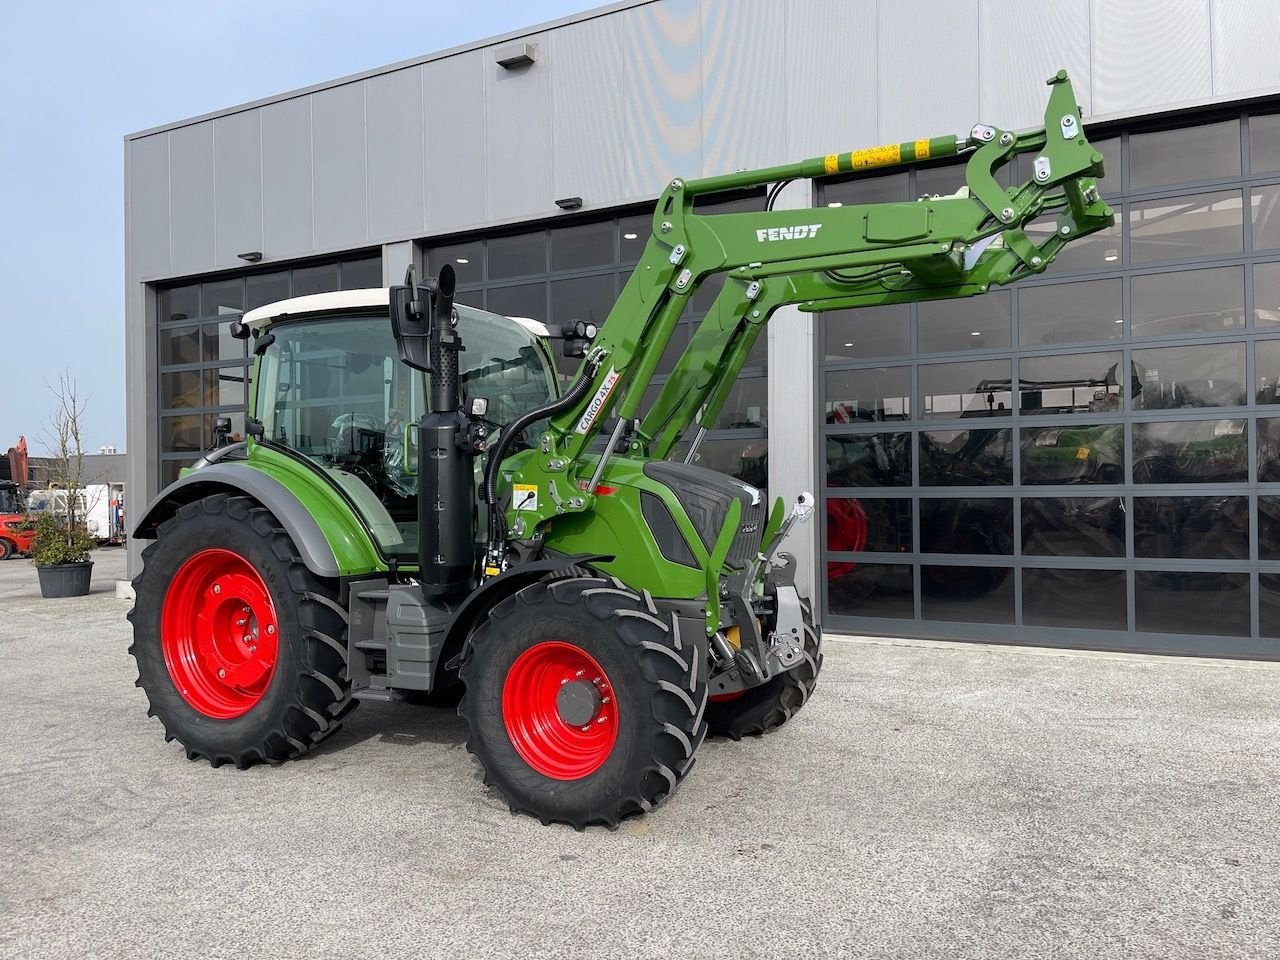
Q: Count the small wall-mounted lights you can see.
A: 2